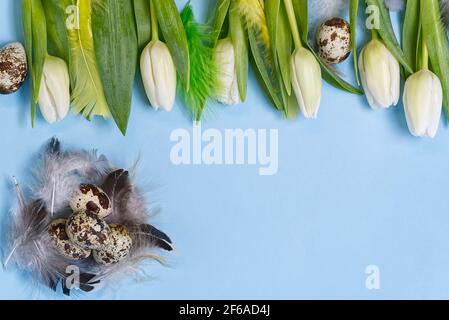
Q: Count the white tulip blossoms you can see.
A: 6